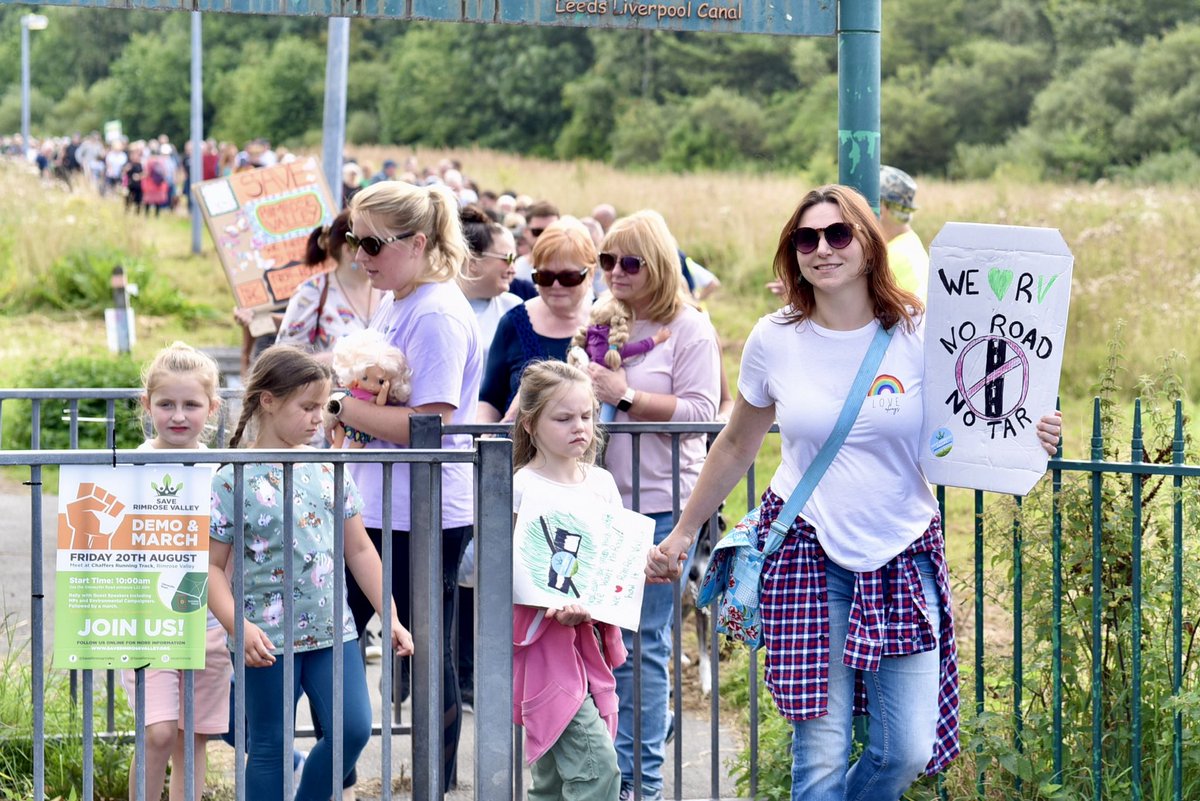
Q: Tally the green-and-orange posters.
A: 1